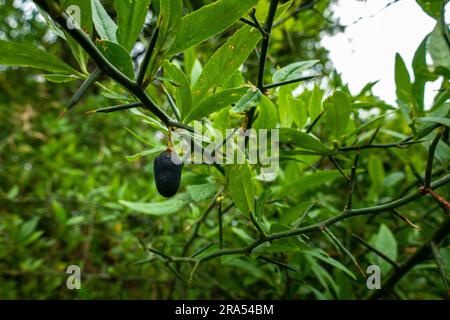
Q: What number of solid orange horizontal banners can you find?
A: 0